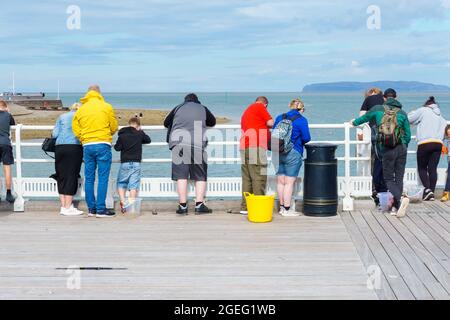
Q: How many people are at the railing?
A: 11